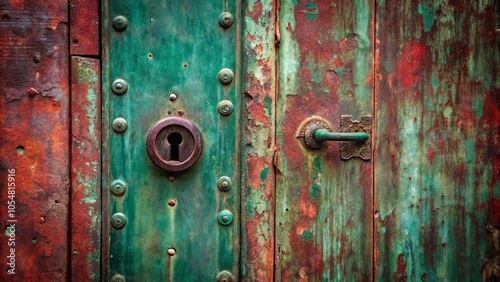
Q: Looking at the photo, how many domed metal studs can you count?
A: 12